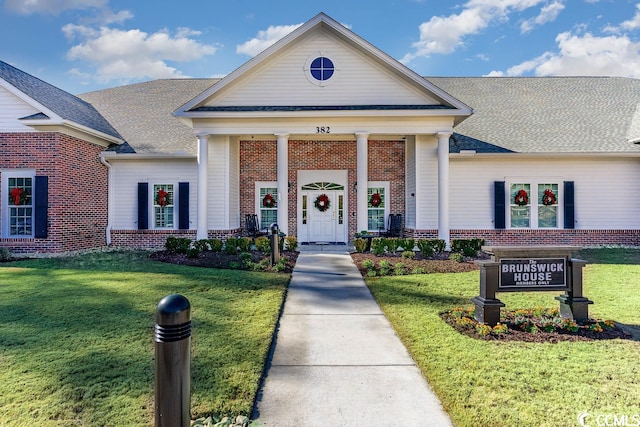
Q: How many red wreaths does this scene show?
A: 7